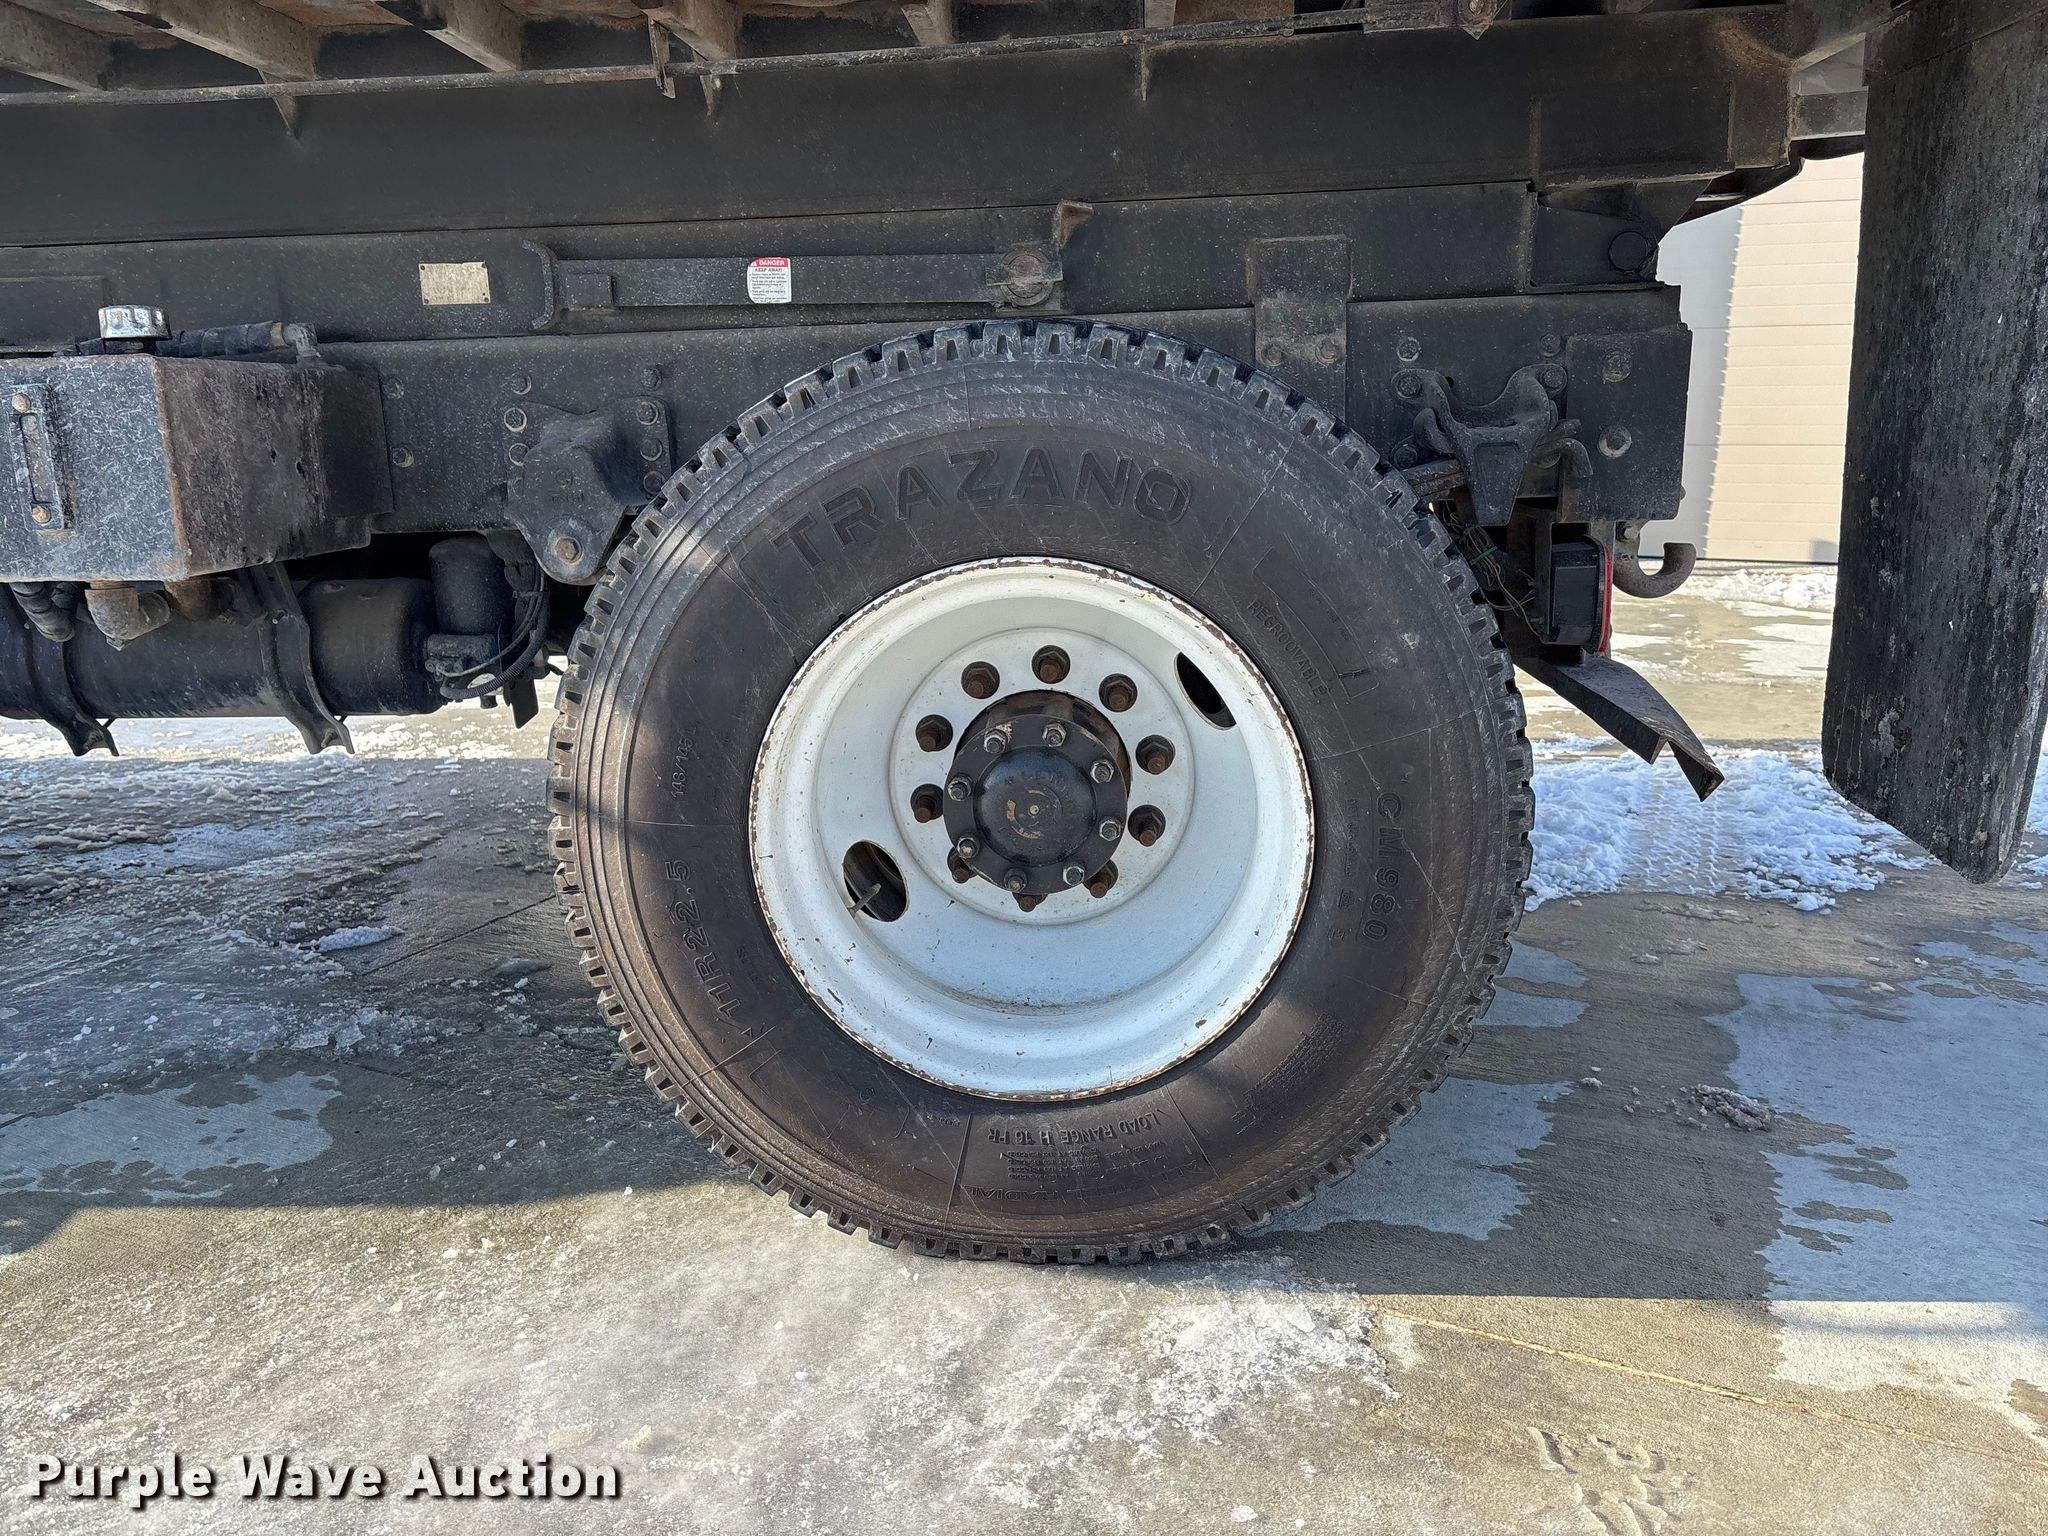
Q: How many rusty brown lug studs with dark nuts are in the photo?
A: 10